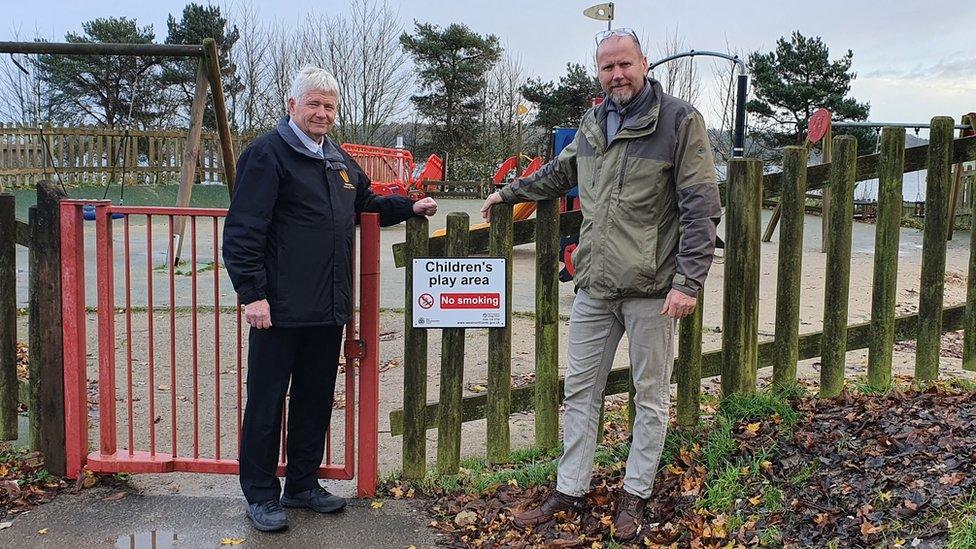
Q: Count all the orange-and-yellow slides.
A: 1